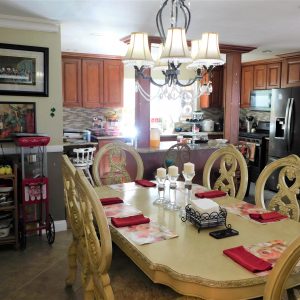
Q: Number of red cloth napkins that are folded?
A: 6